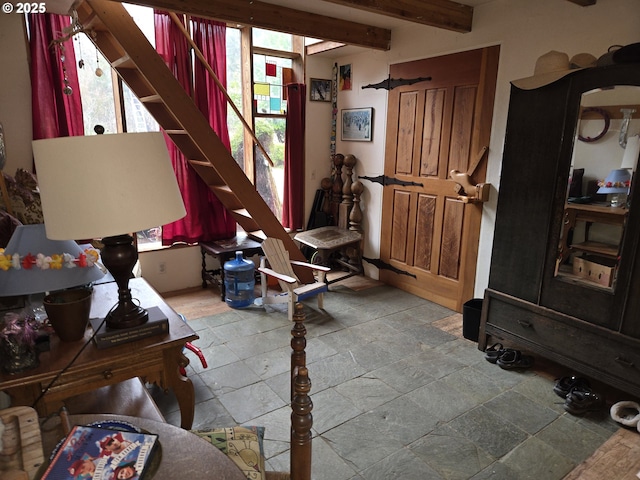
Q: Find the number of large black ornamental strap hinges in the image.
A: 3